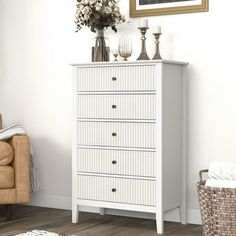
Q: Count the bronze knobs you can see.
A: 5